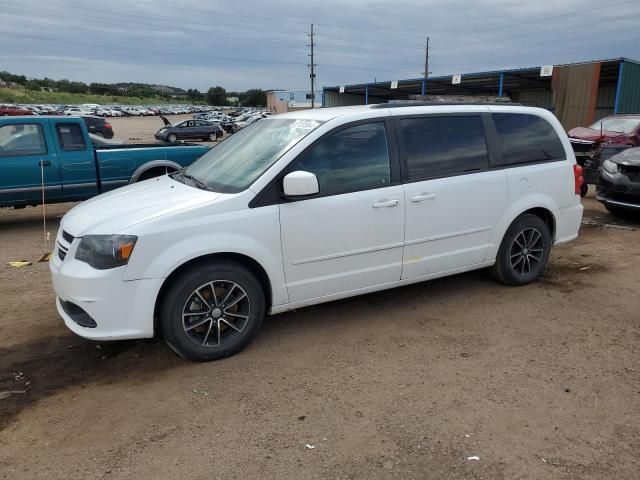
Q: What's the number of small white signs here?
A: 4